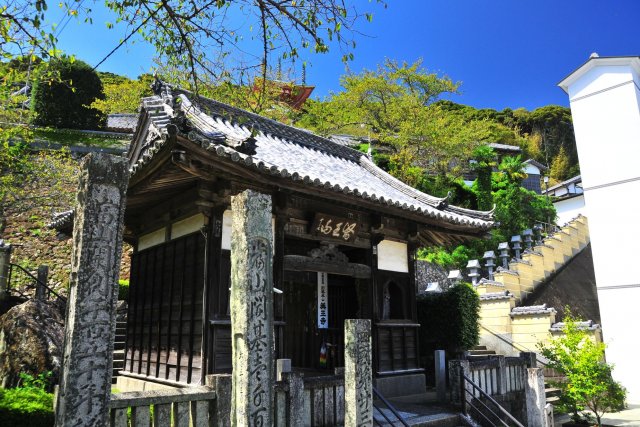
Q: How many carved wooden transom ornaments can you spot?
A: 1